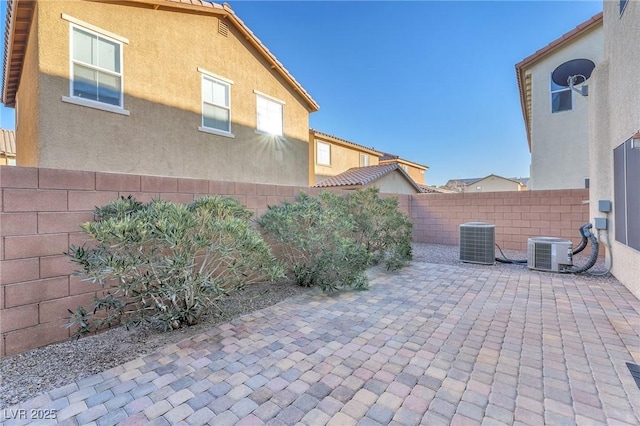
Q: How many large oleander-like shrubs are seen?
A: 3